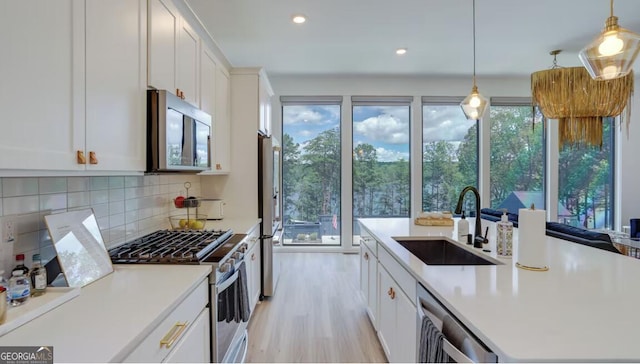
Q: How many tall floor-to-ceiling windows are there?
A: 5